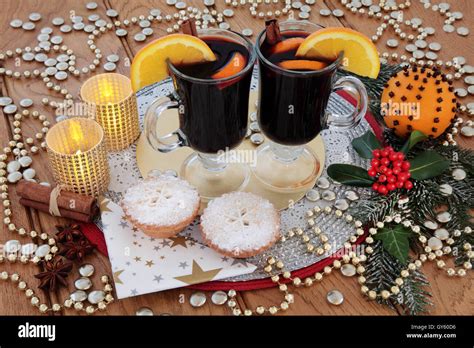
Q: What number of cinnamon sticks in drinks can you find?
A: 2